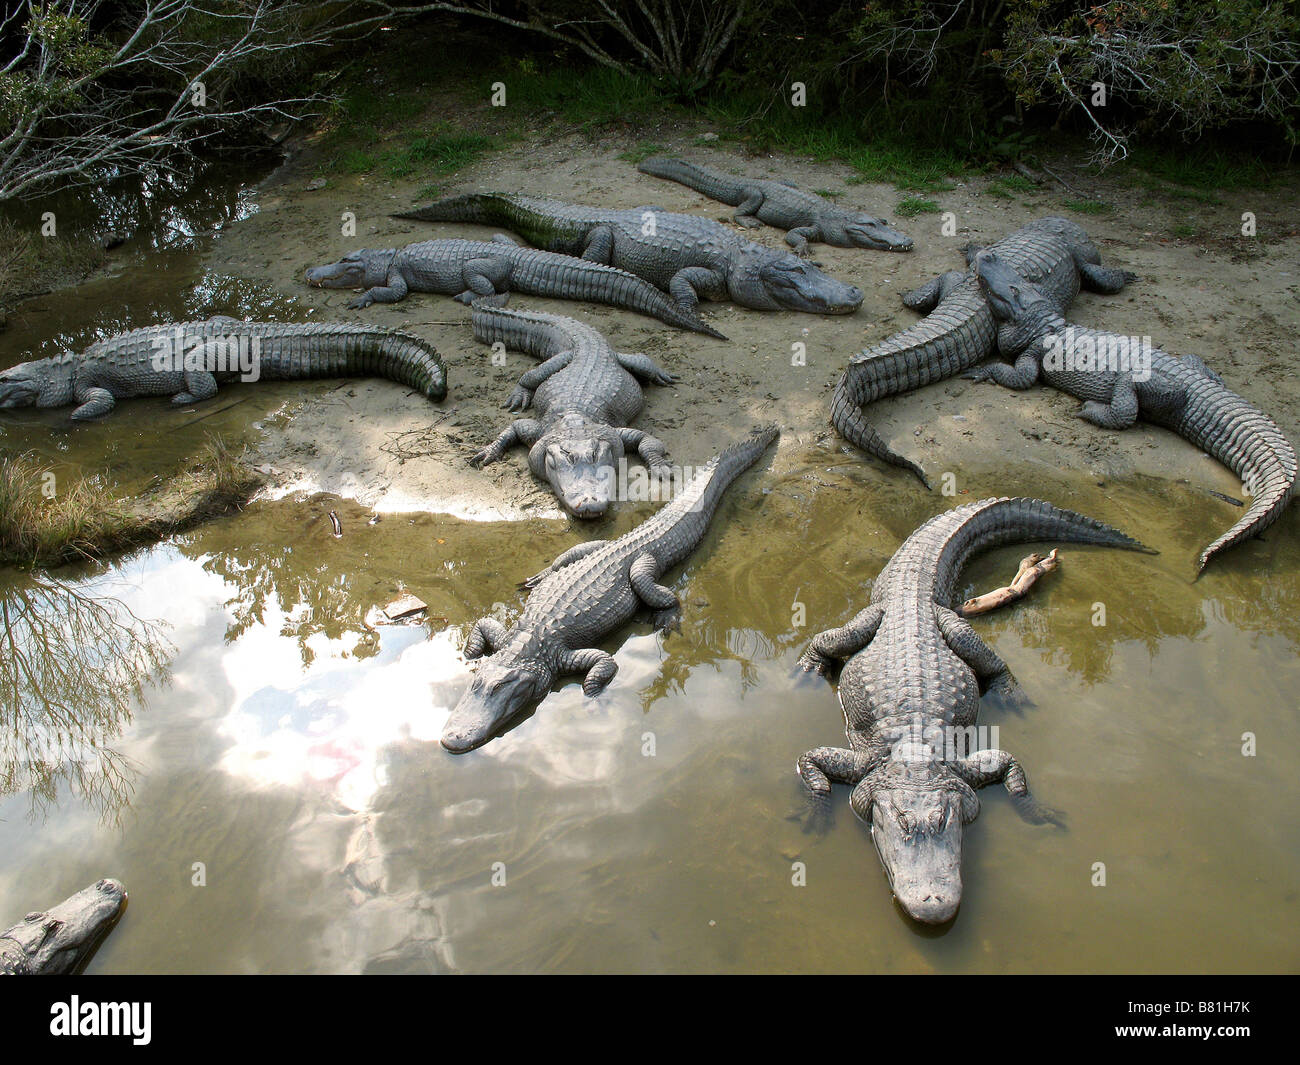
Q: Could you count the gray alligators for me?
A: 10